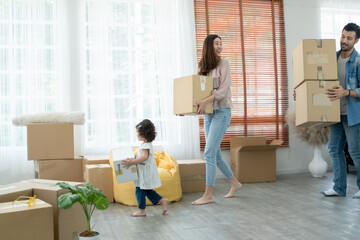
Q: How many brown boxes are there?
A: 12